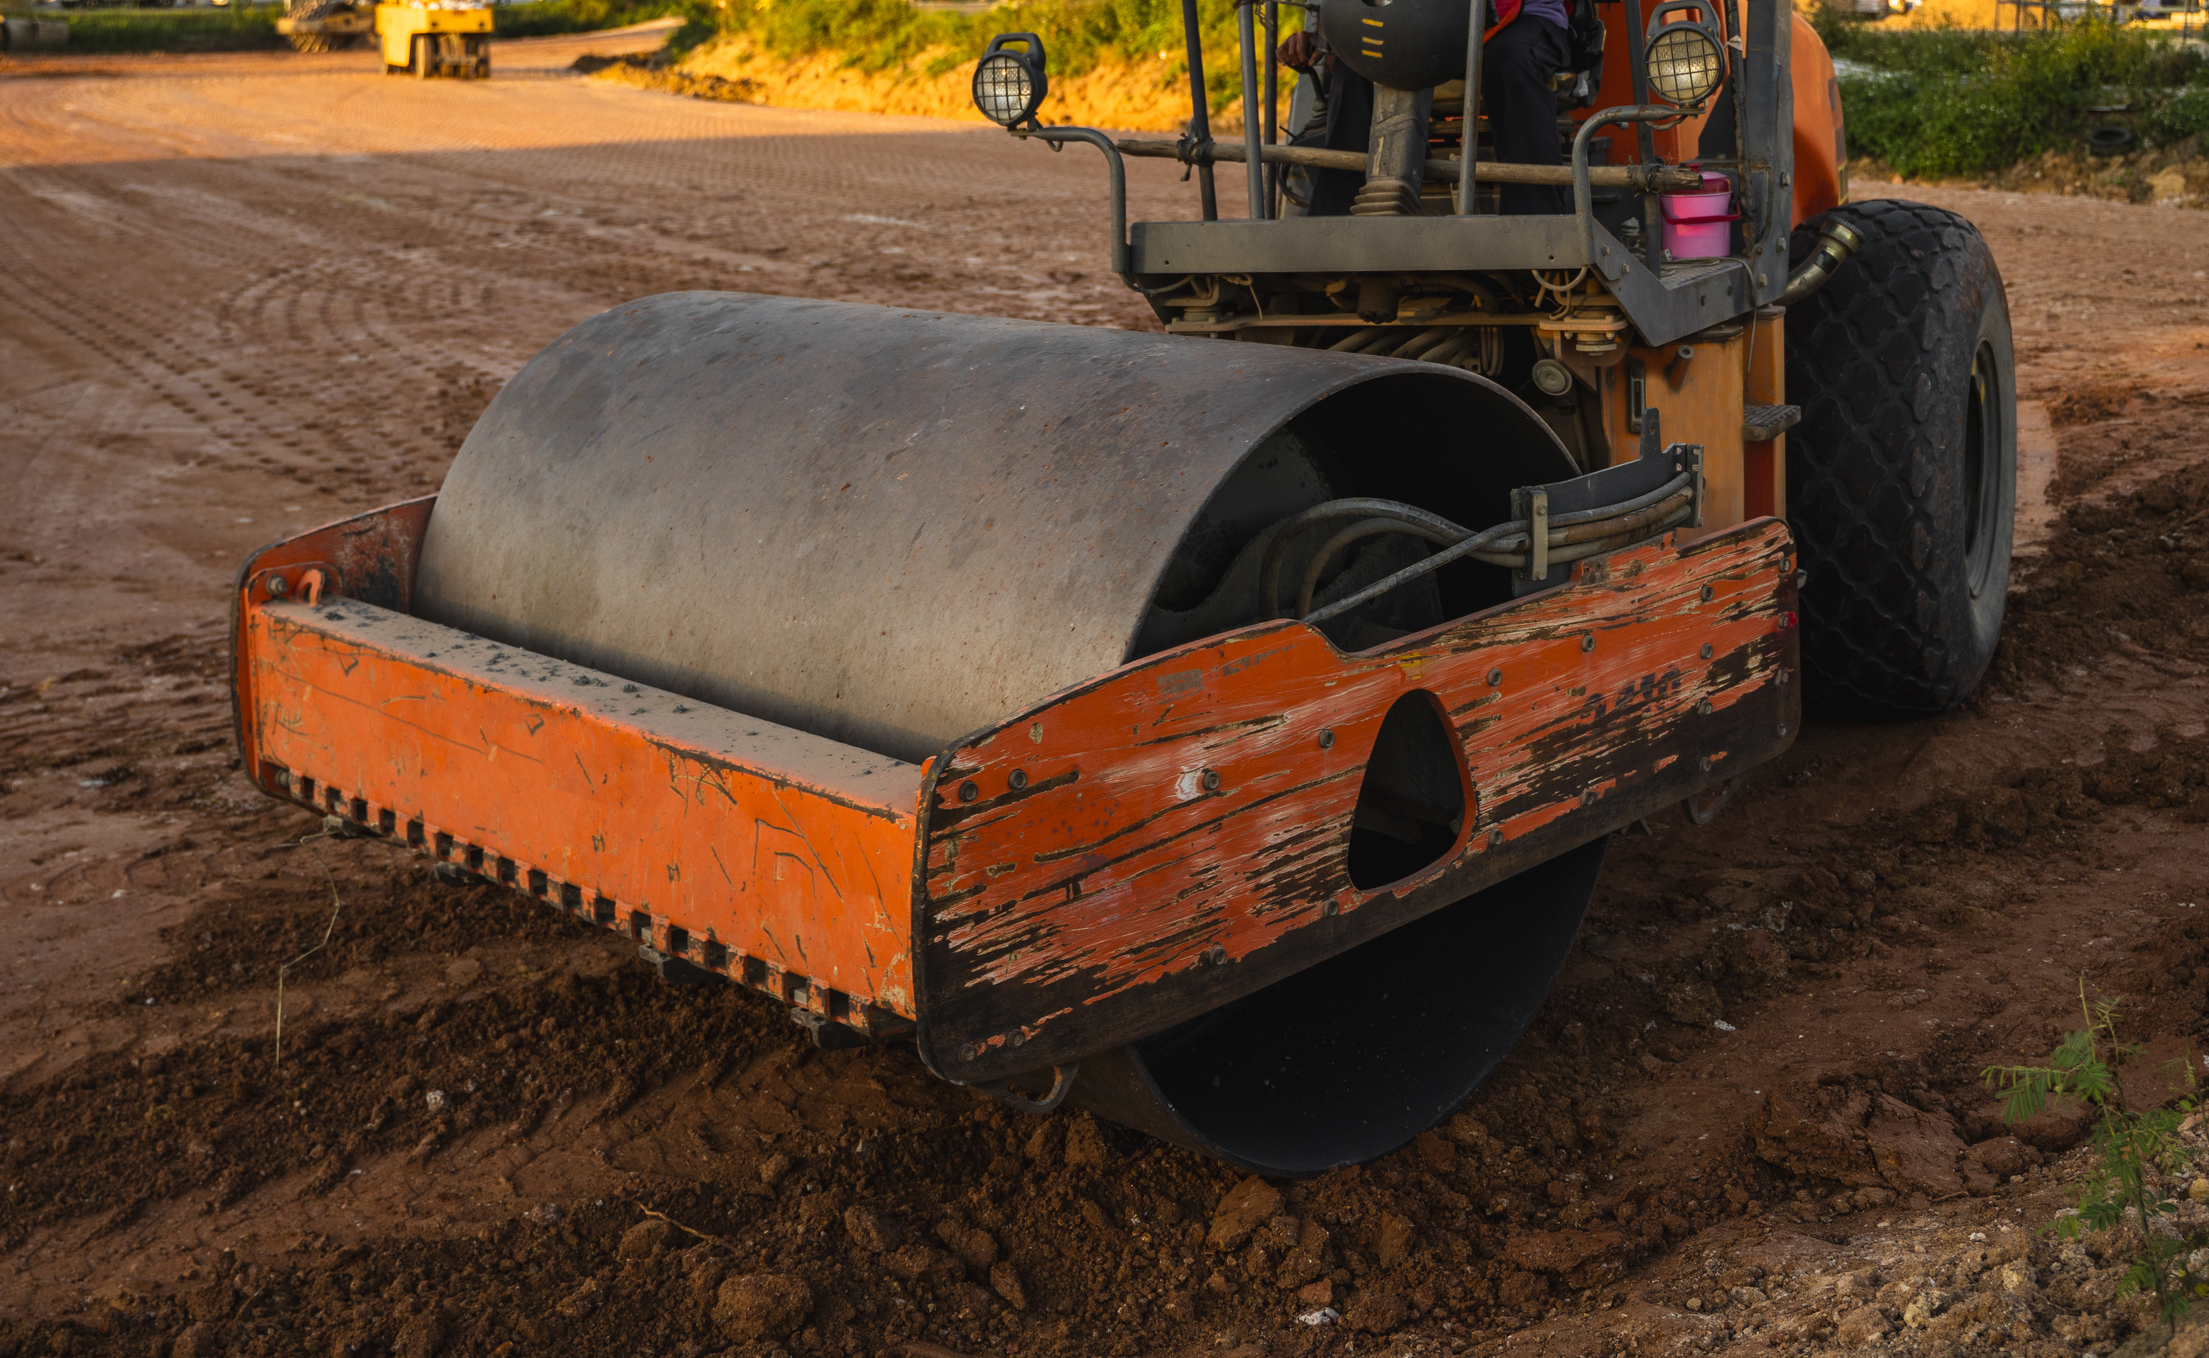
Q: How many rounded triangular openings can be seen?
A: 1